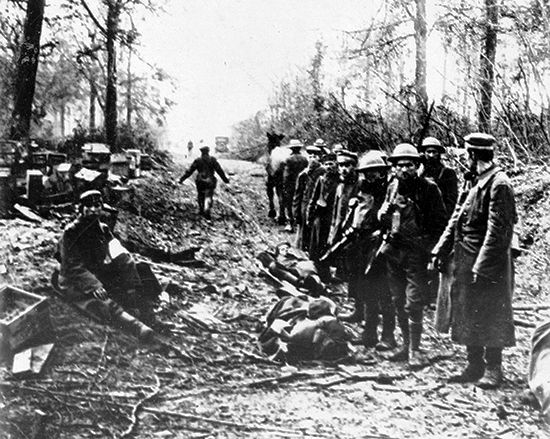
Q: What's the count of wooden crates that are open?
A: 1